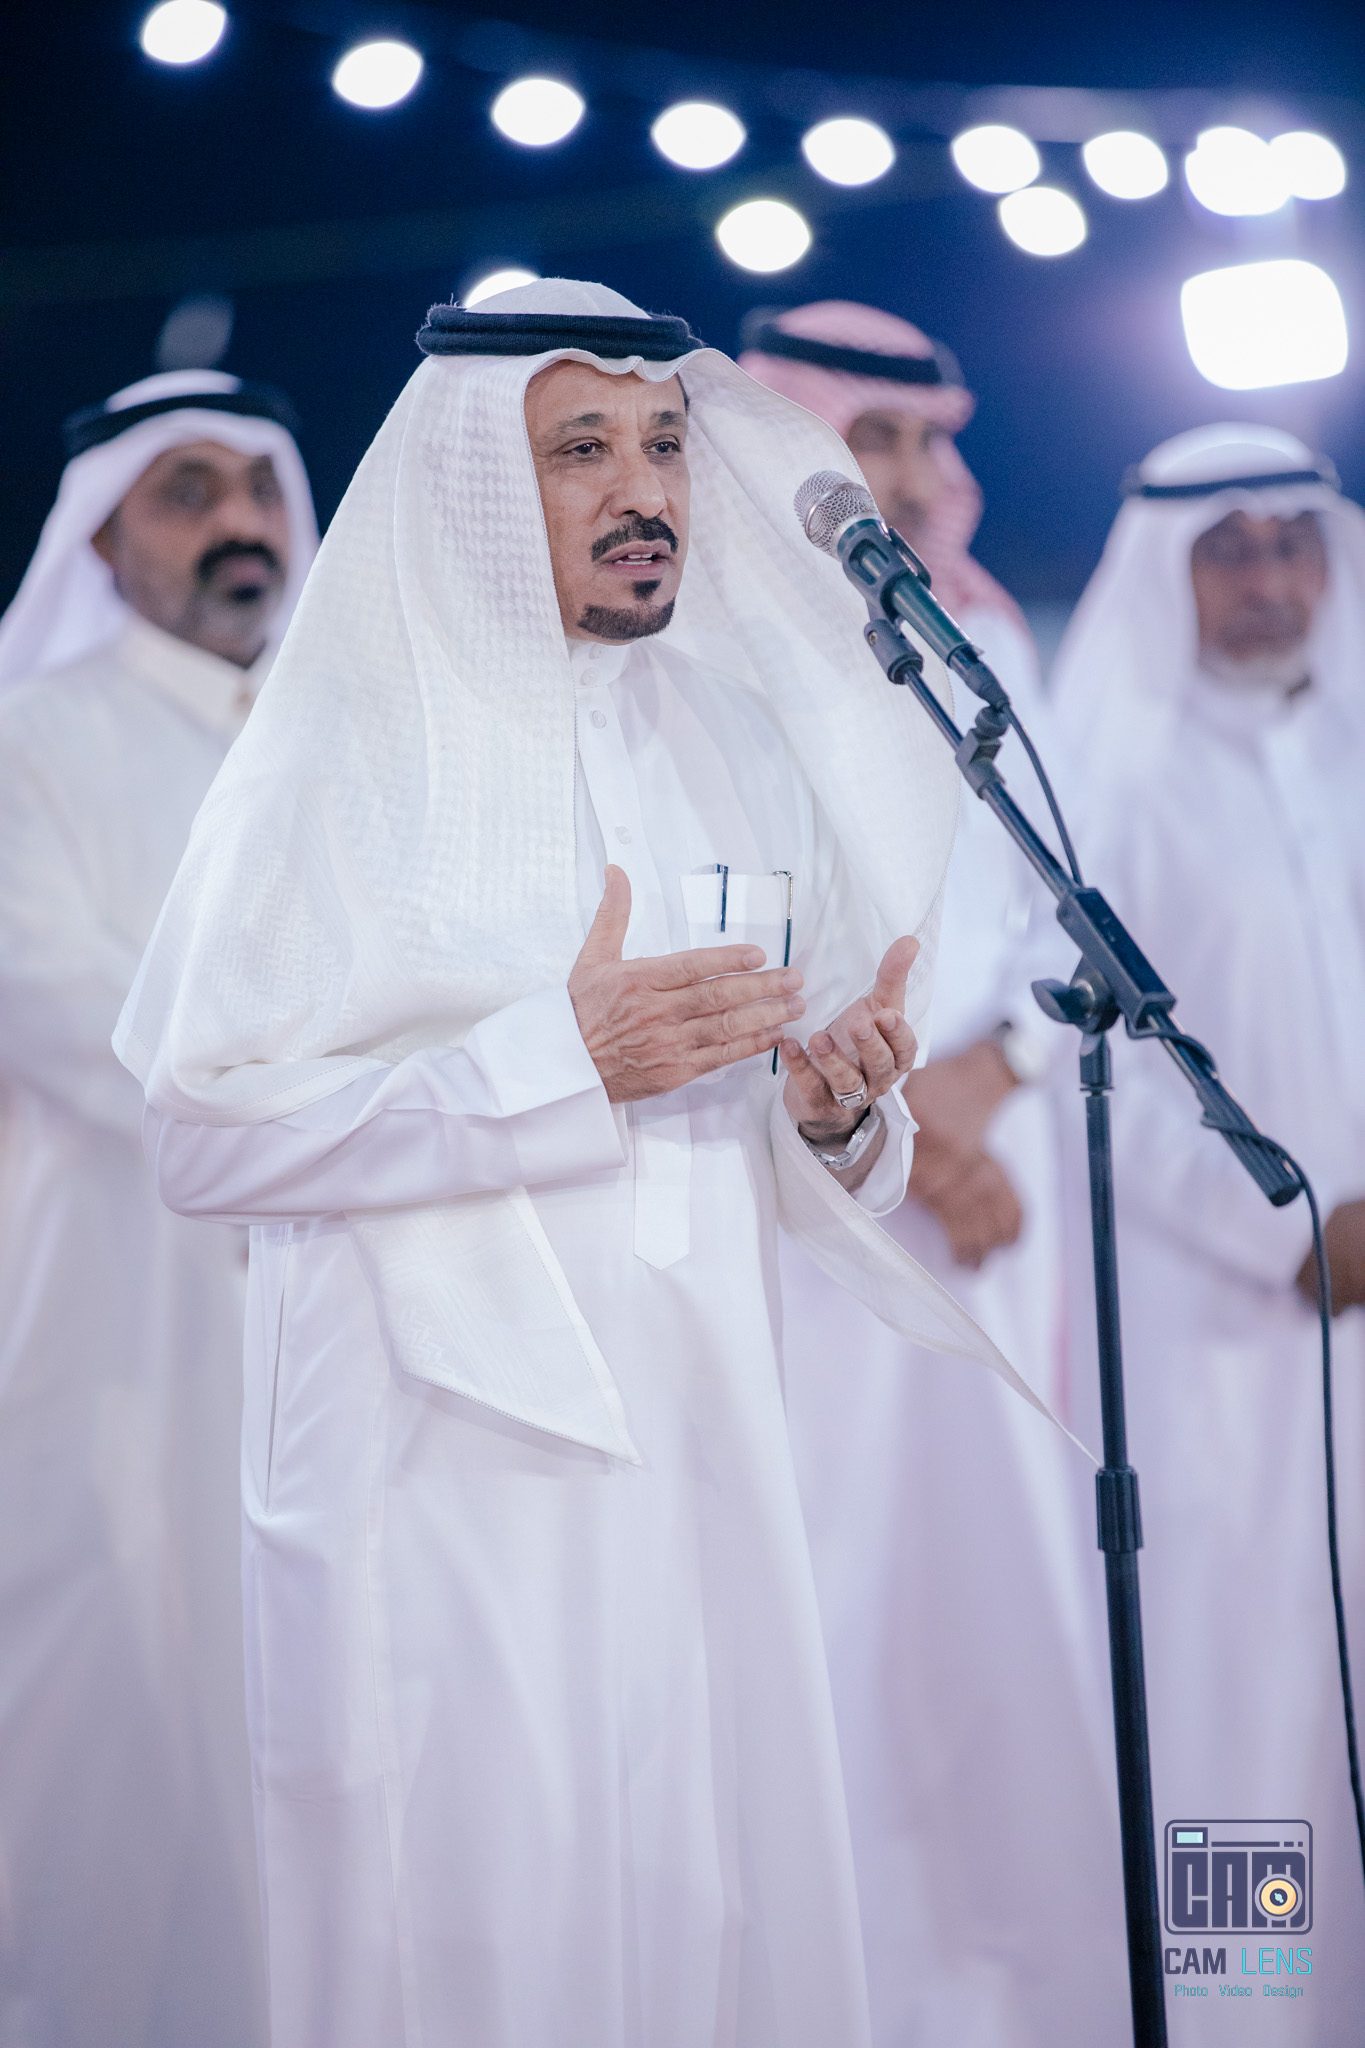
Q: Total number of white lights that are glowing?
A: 13